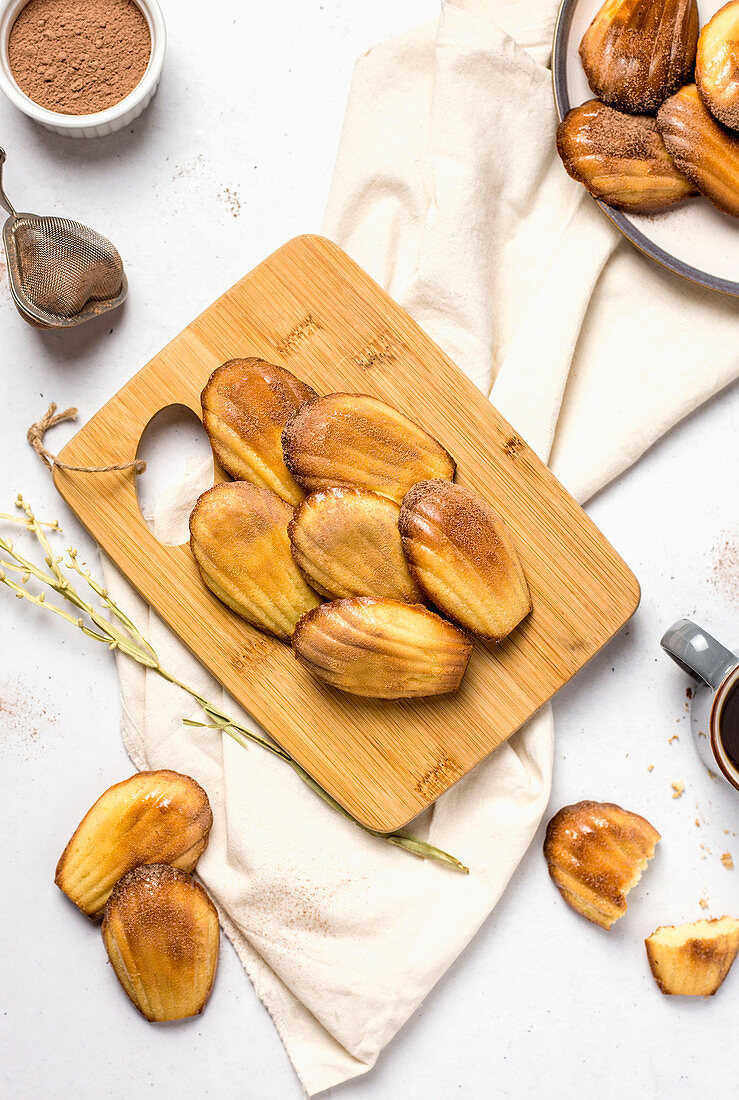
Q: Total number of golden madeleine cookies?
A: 13